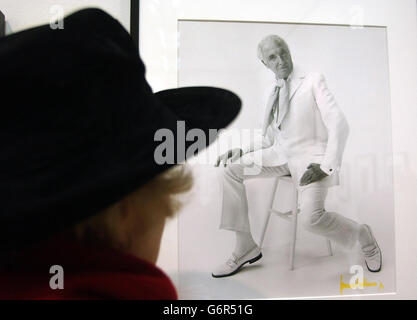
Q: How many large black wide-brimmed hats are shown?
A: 1